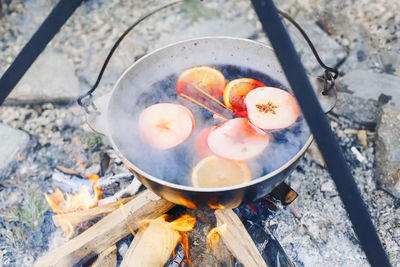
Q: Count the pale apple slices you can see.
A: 3